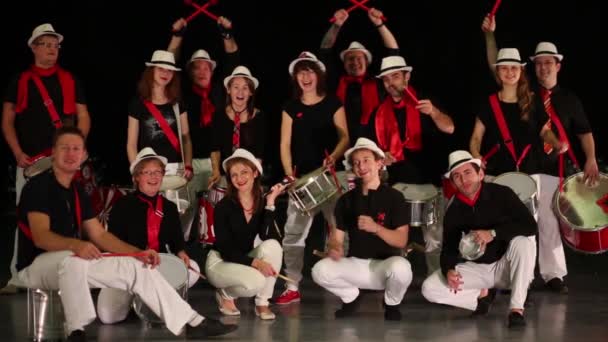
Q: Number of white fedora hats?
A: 13